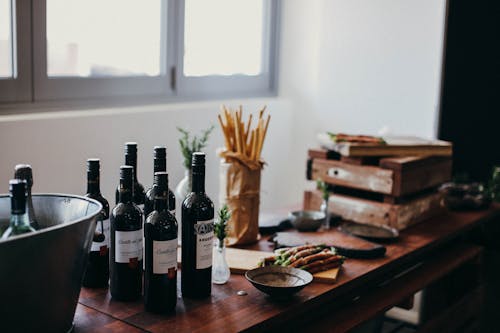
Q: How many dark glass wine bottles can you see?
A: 6